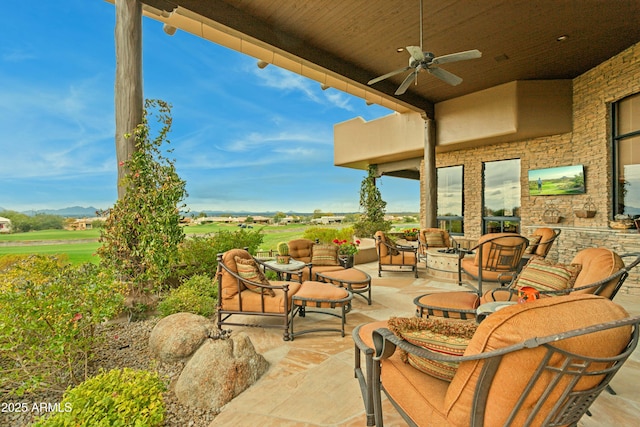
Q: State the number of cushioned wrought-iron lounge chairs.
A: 8